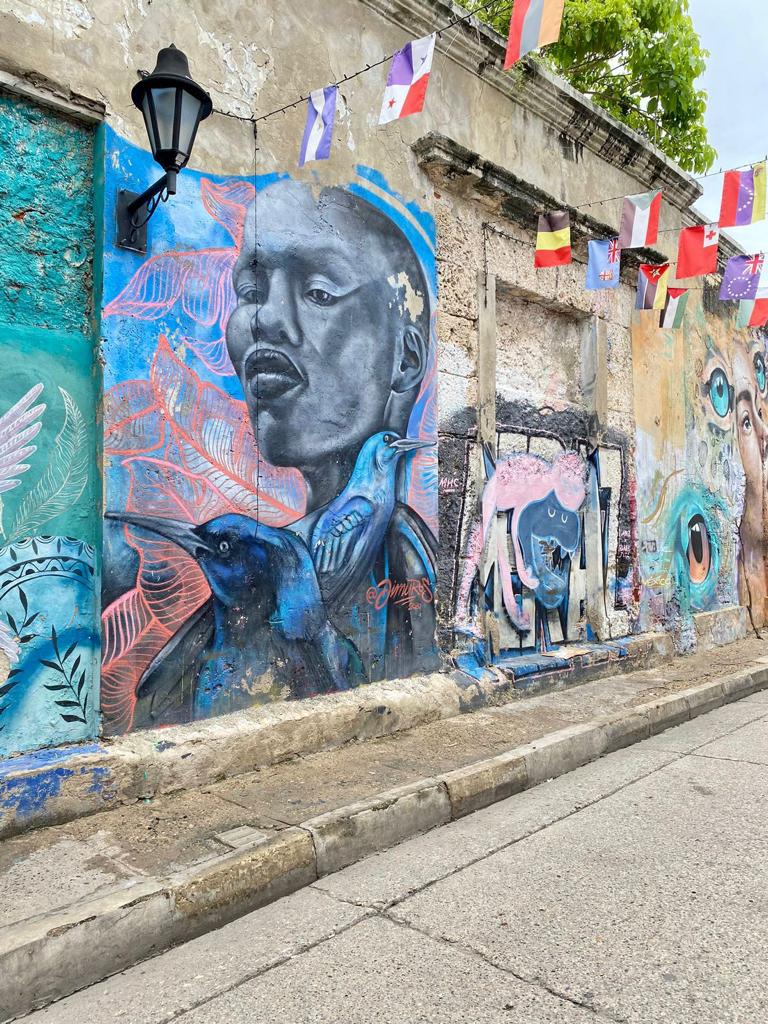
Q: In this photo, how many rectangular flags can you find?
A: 12